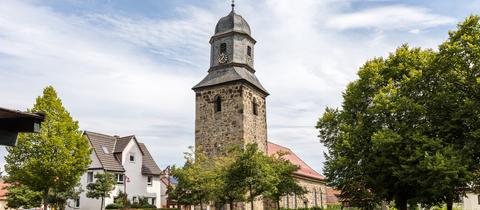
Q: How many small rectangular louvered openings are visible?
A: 2